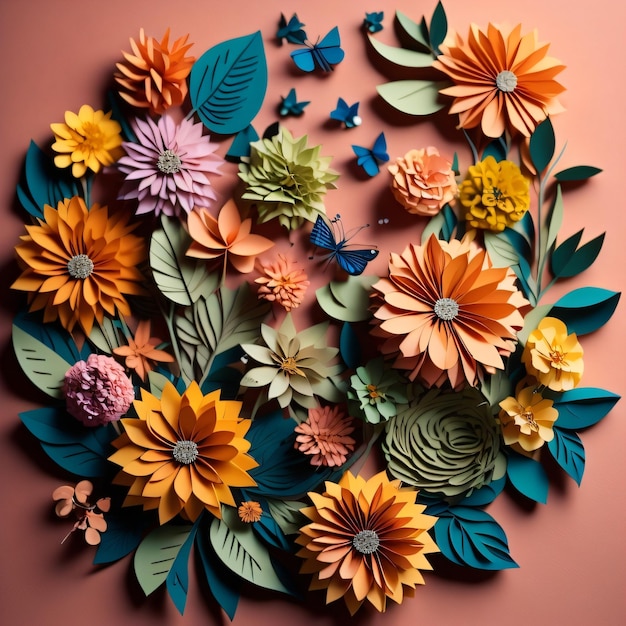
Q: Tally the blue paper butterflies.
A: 7